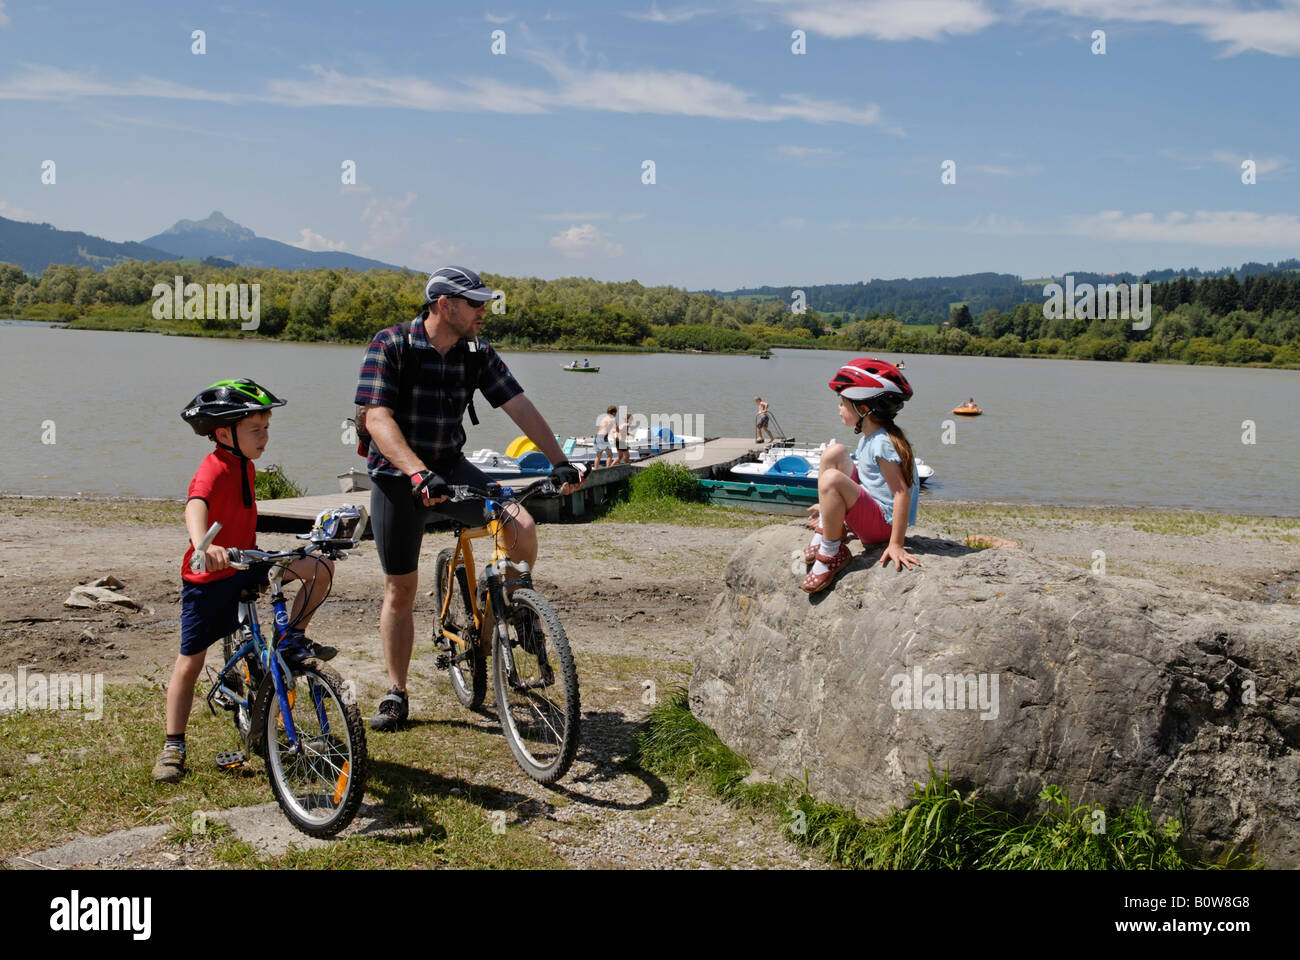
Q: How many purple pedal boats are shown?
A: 0